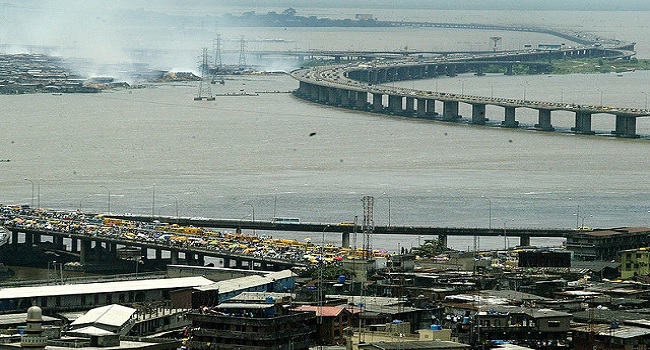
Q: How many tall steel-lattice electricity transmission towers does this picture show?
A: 3